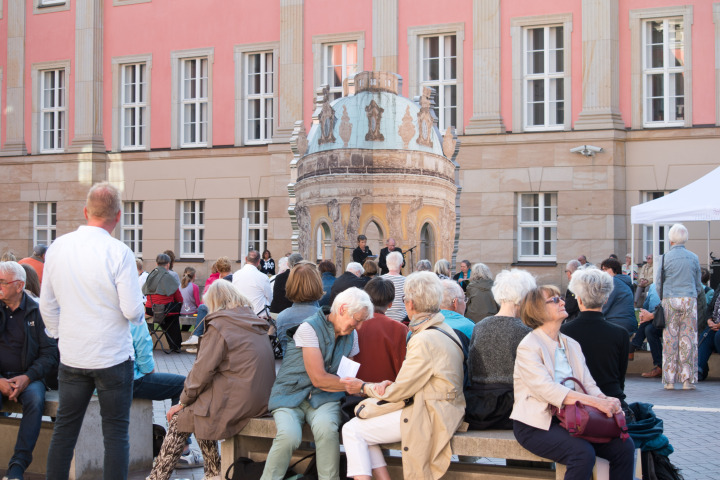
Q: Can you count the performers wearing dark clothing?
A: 2